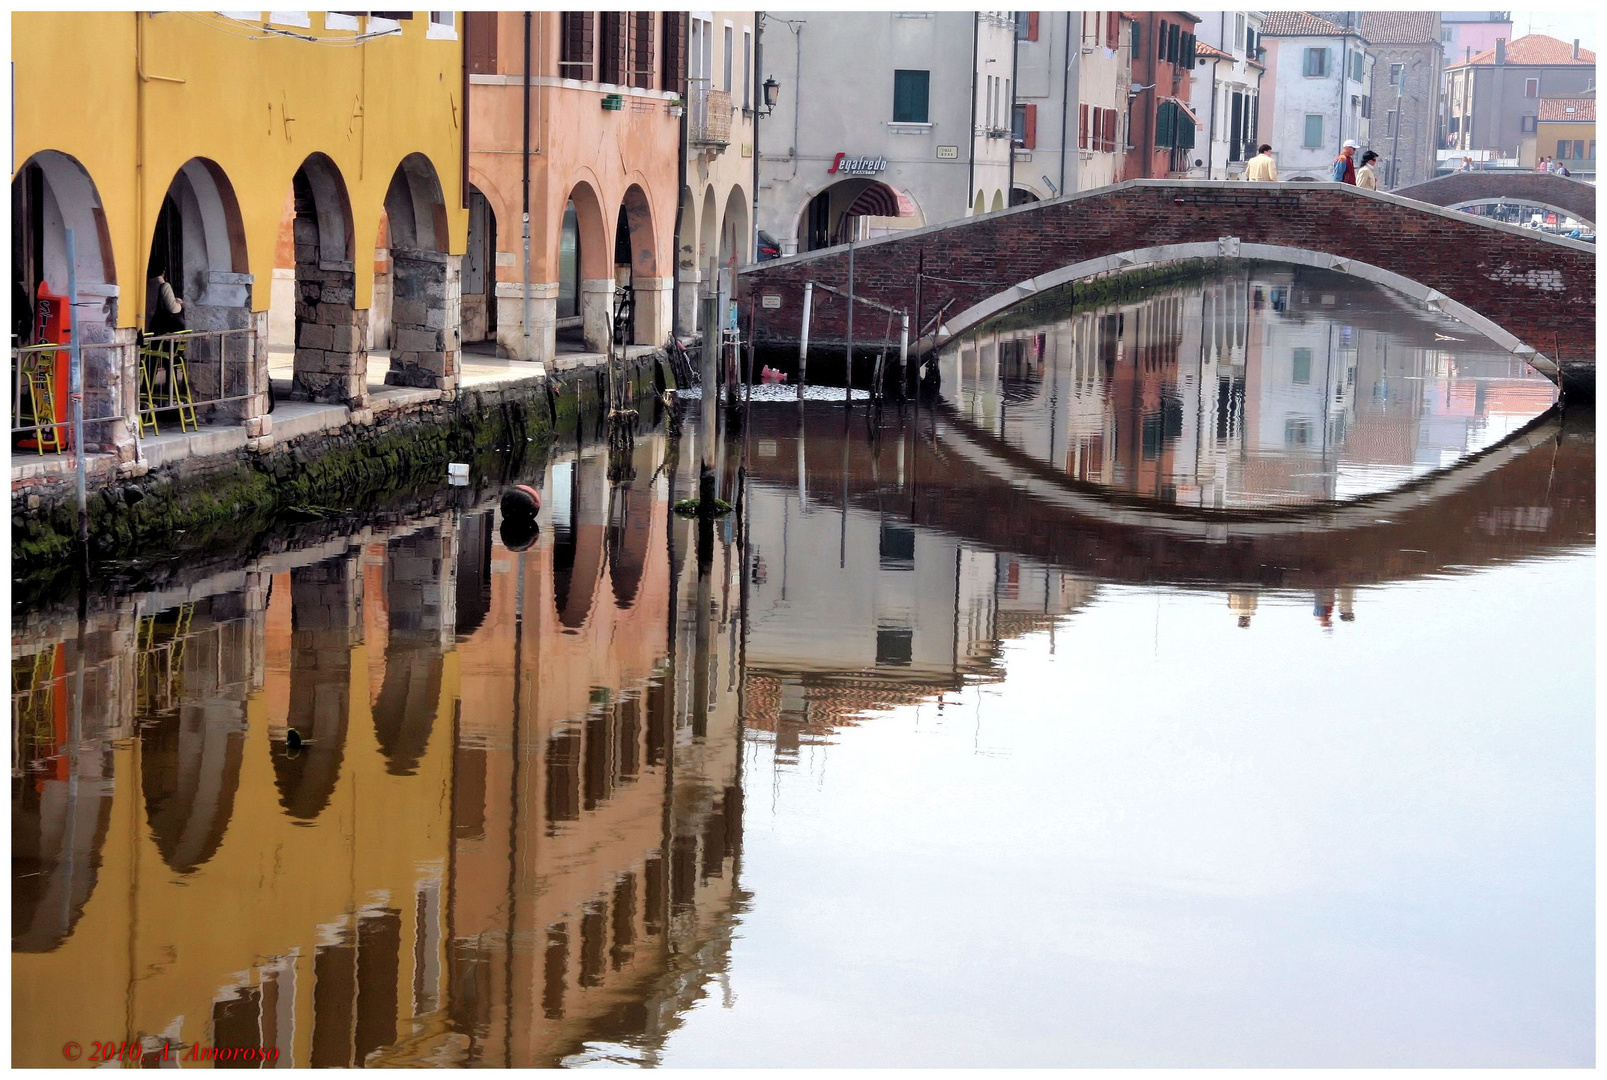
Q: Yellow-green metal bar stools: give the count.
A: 3